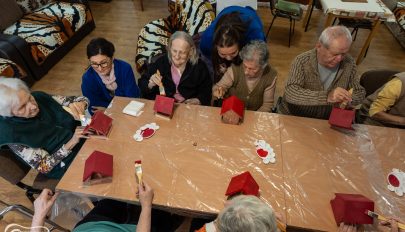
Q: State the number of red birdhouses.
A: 7